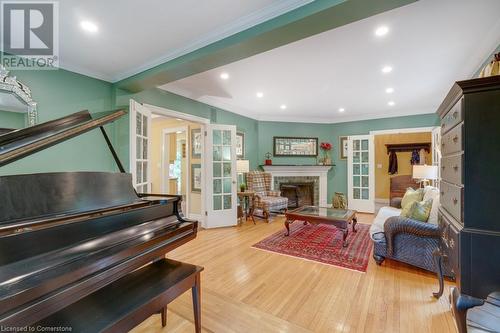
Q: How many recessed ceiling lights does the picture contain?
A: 9